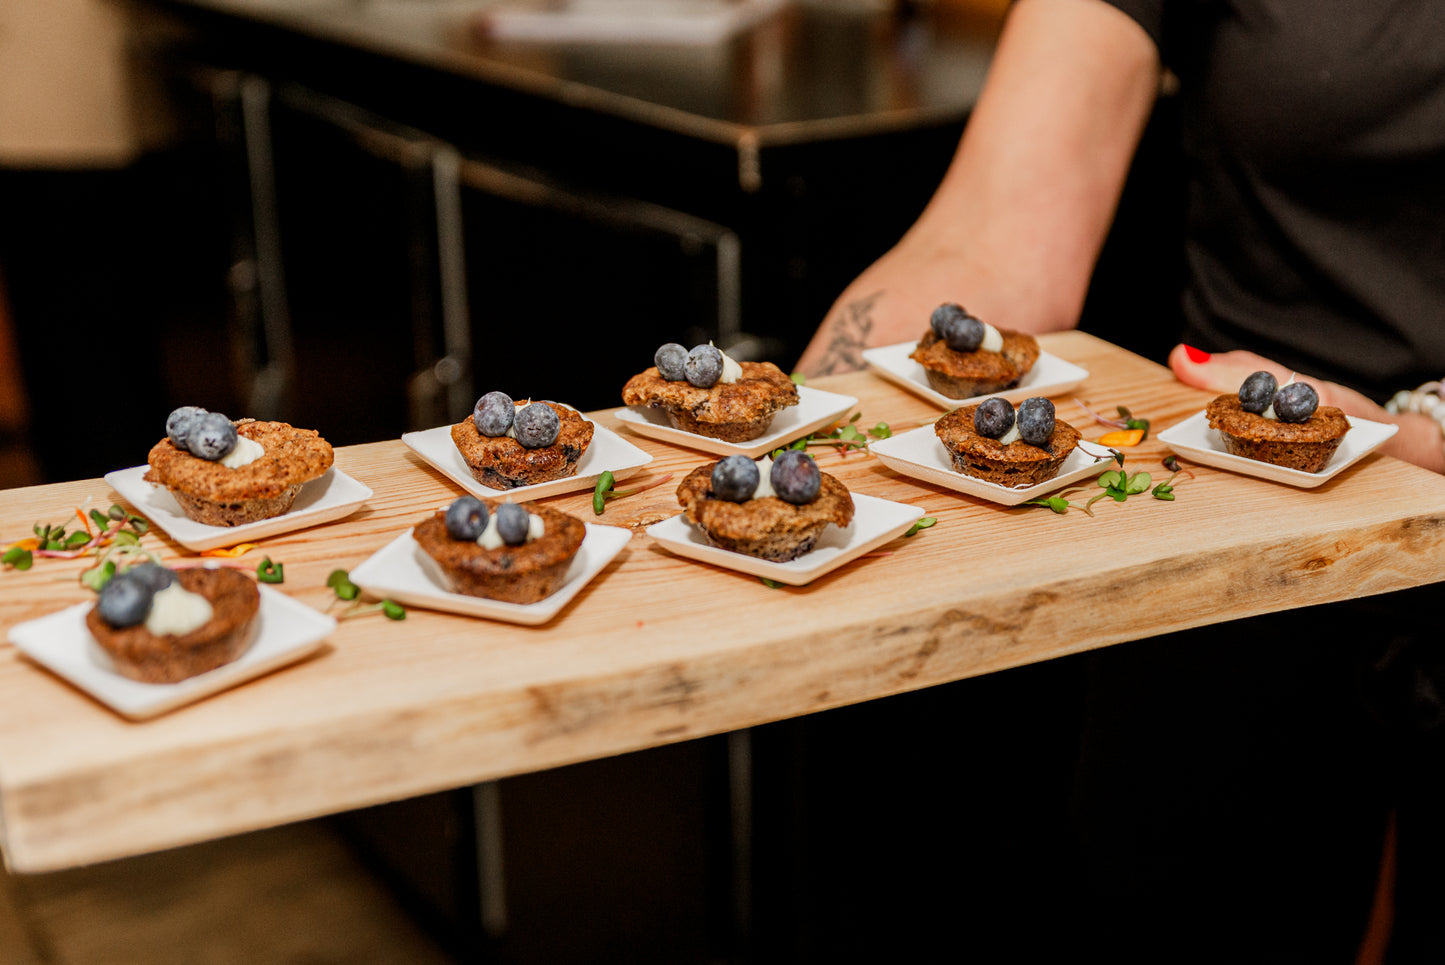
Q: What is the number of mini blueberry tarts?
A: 9